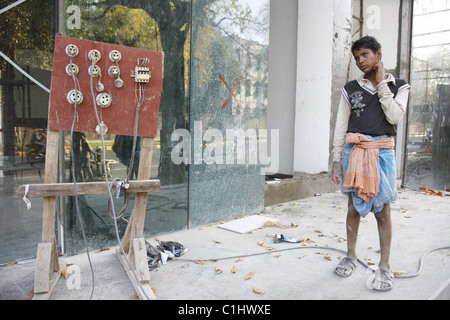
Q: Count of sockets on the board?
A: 8